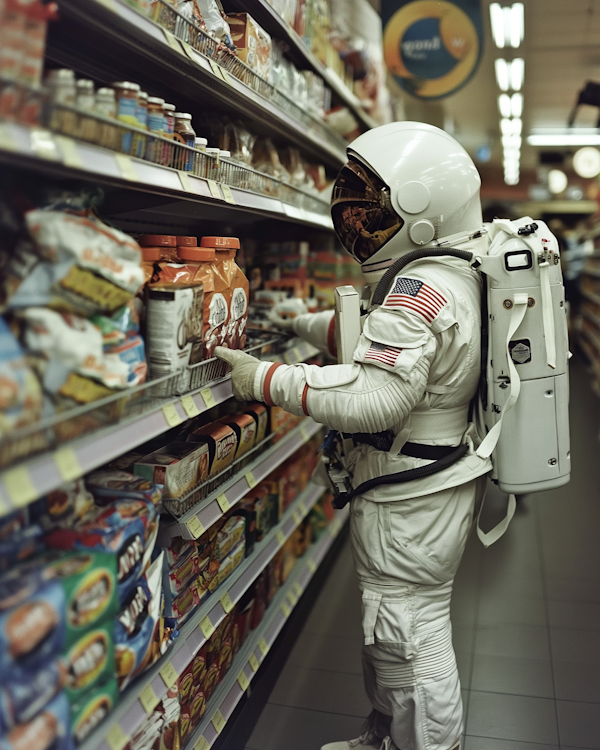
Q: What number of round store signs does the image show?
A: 1